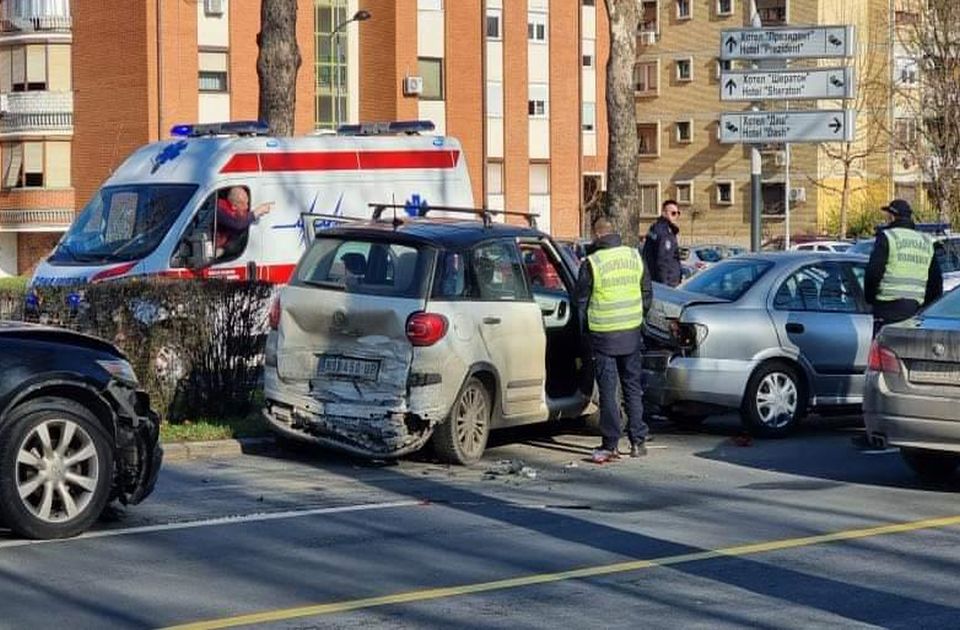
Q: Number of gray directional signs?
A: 3